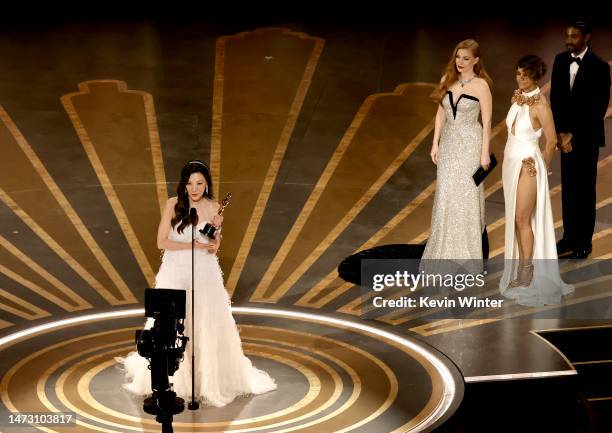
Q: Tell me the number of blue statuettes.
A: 0